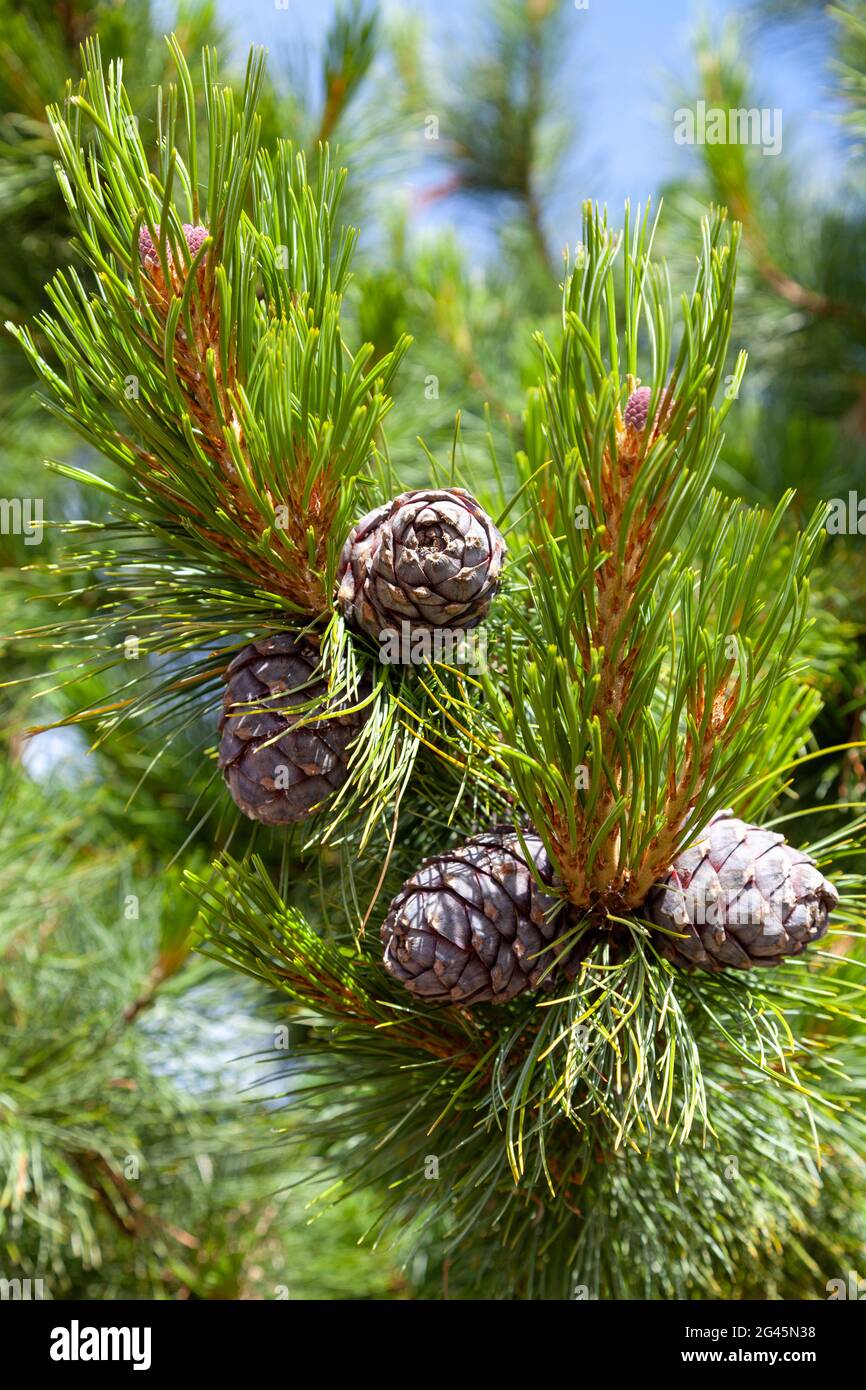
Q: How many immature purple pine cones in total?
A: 3